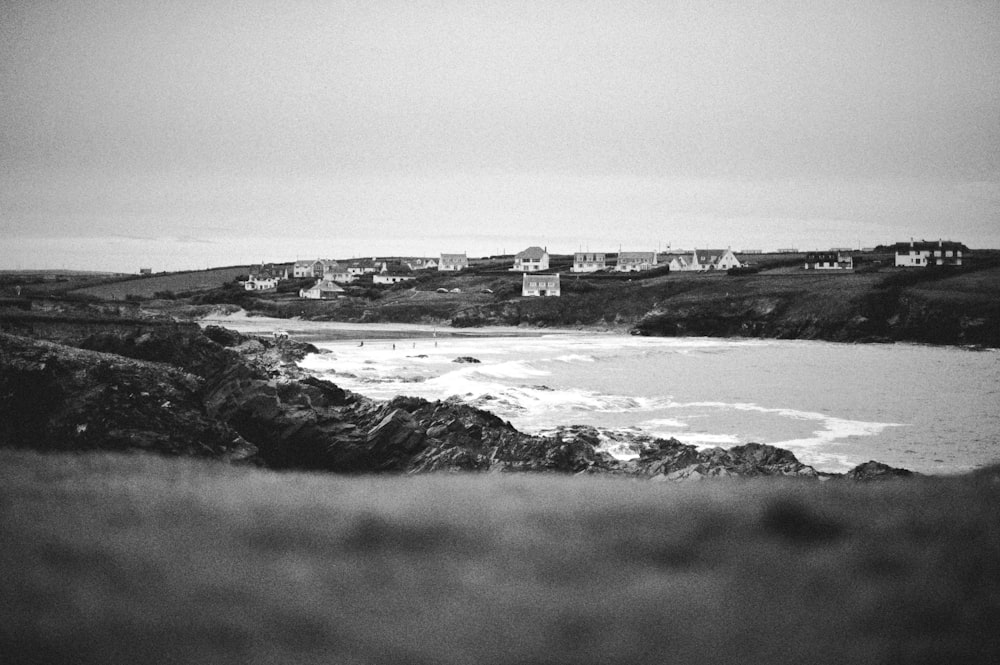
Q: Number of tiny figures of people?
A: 4